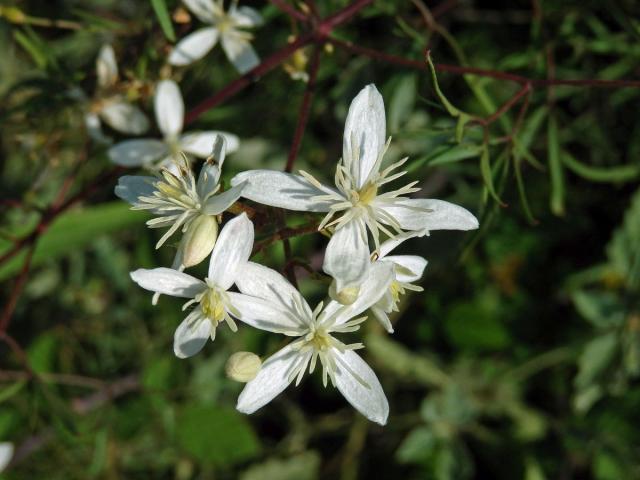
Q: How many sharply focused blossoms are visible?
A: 5